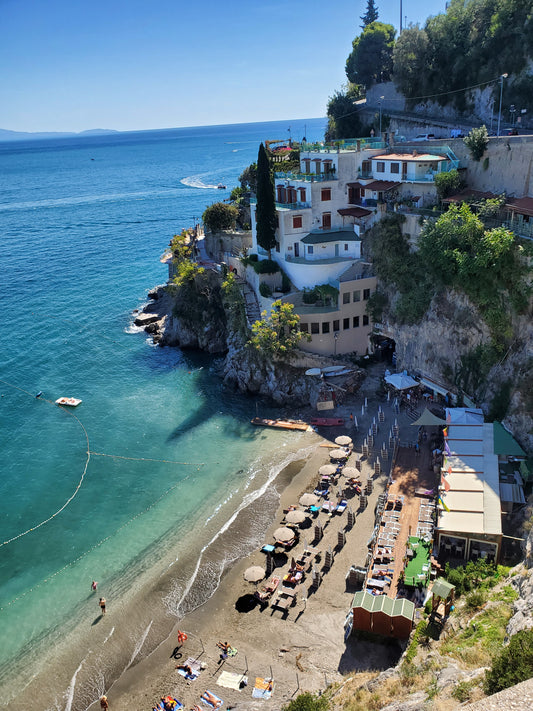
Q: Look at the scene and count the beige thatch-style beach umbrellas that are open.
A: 8